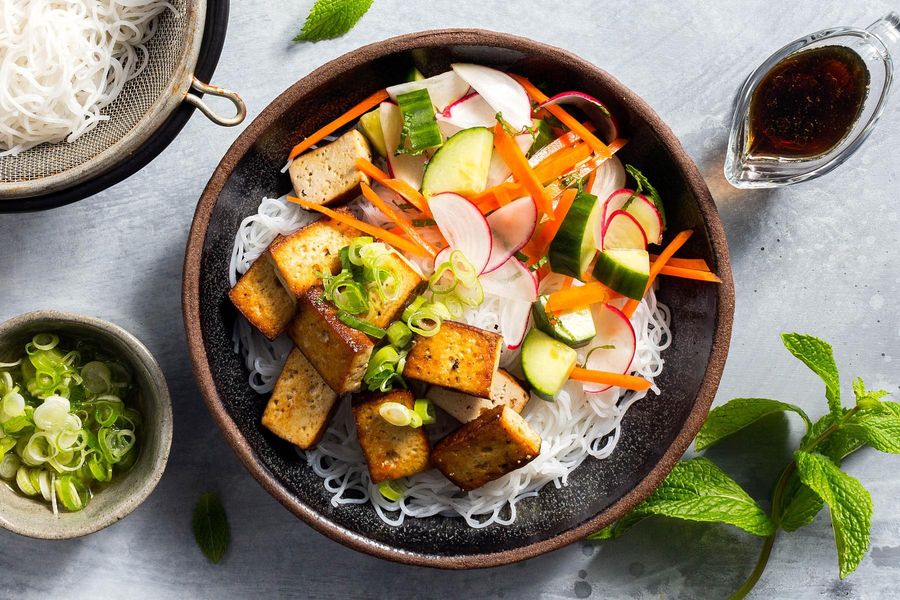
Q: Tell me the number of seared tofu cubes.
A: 10